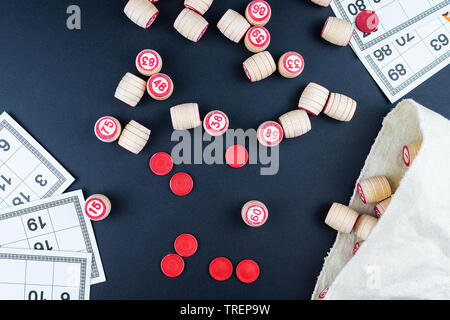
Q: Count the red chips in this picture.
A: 8